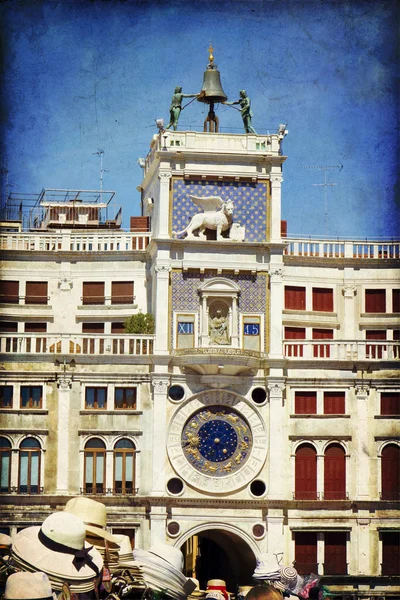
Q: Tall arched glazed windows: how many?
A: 4